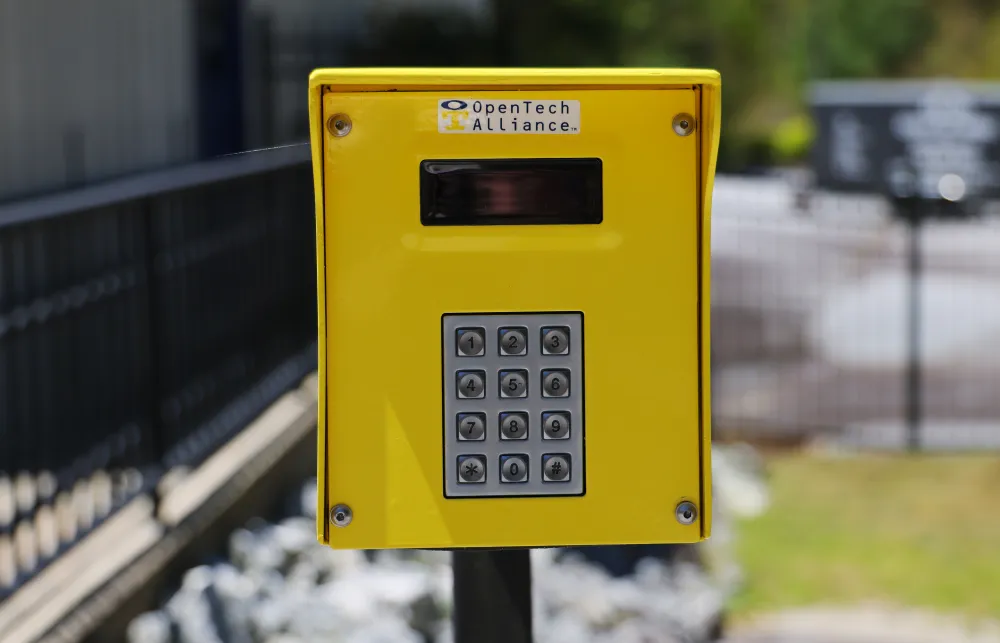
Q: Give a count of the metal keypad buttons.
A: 12